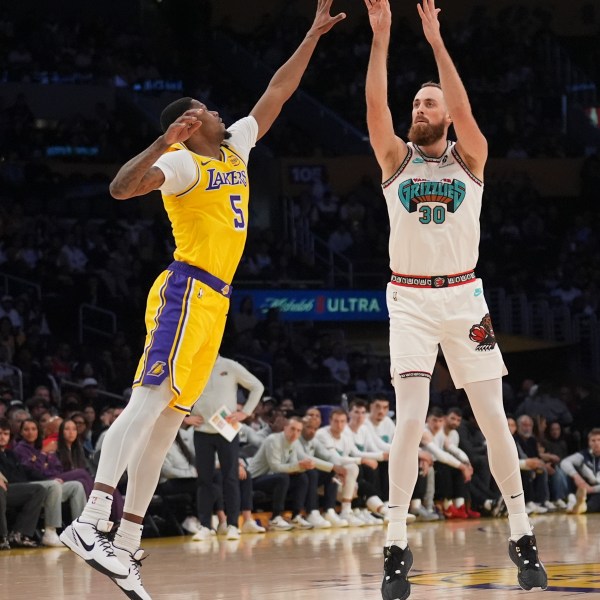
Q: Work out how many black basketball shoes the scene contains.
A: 2